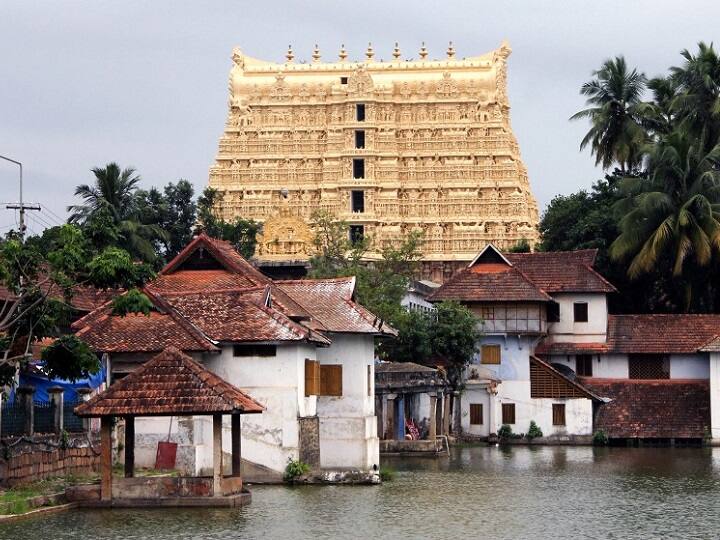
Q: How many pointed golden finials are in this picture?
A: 7